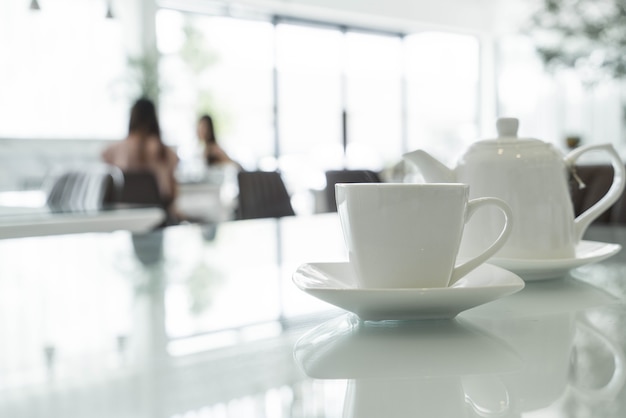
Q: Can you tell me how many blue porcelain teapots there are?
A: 0